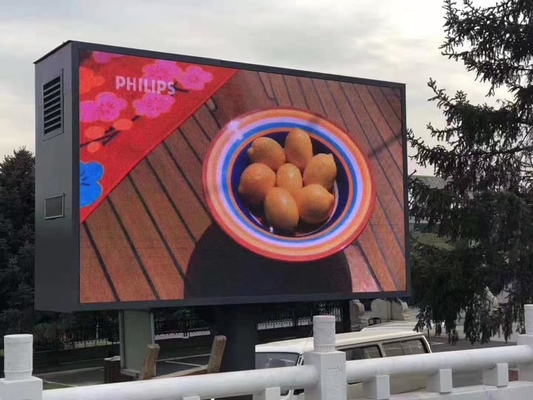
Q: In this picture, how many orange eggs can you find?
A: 7